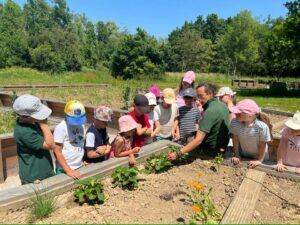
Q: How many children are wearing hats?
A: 13